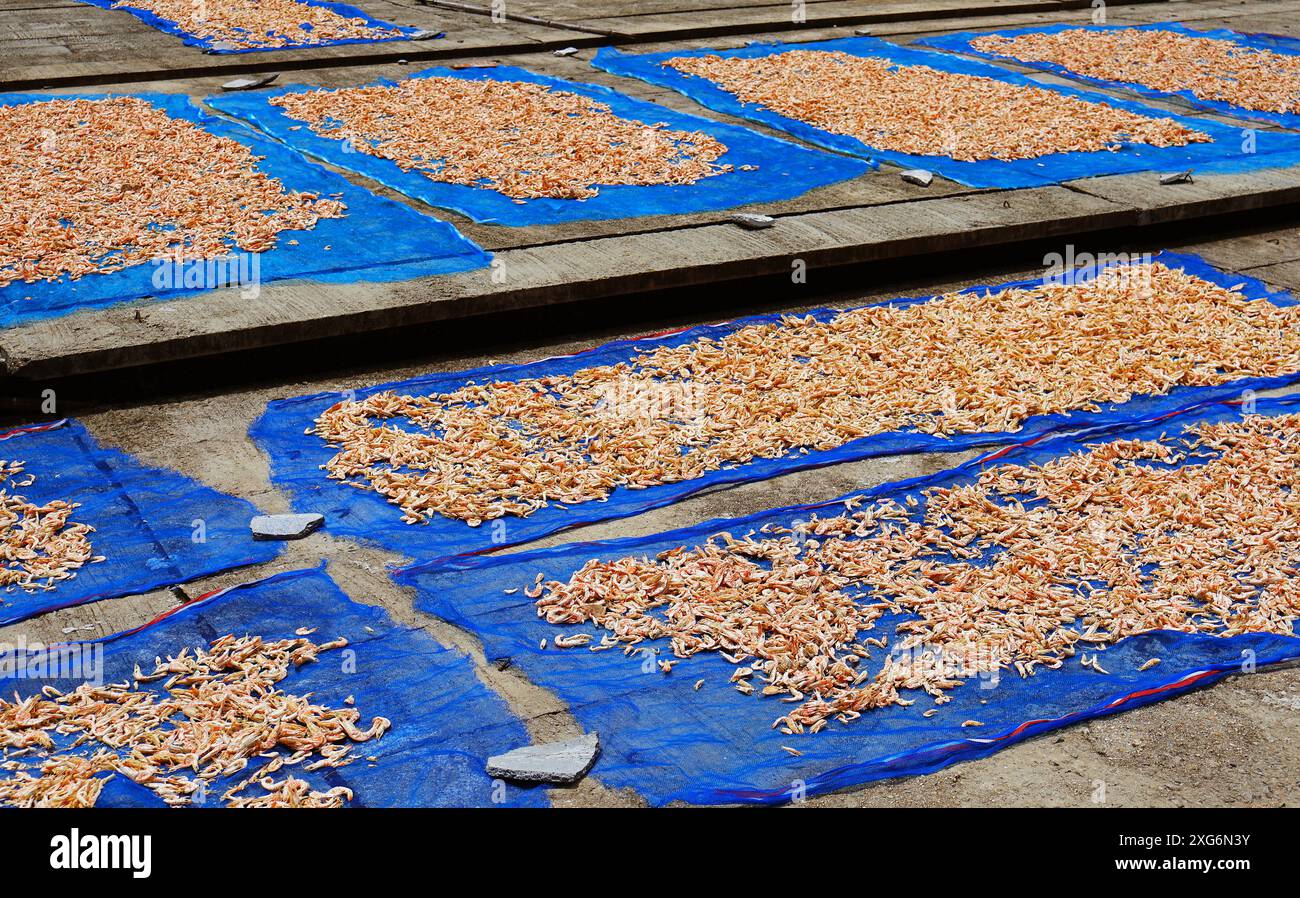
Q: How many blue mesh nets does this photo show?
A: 9